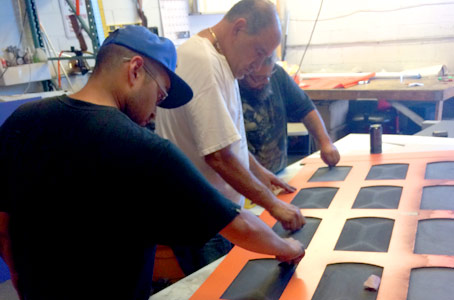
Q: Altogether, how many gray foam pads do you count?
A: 12